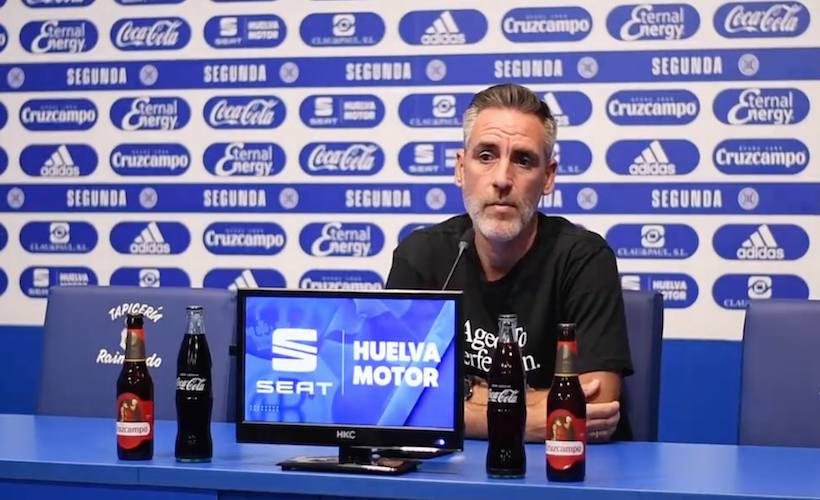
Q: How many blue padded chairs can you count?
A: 3